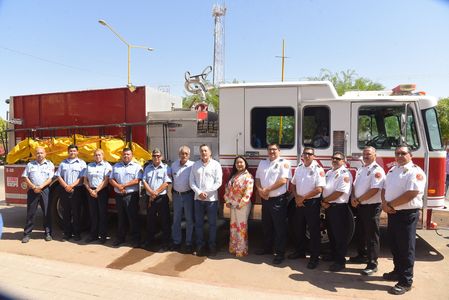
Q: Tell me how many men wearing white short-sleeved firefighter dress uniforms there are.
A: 5